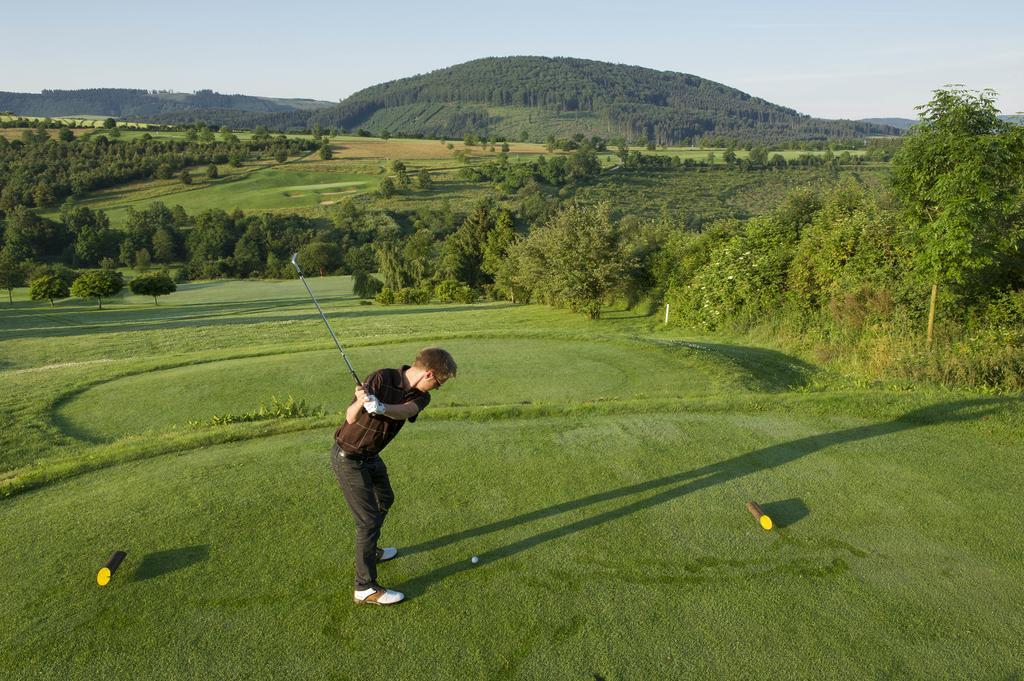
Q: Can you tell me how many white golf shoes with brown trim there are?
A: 2